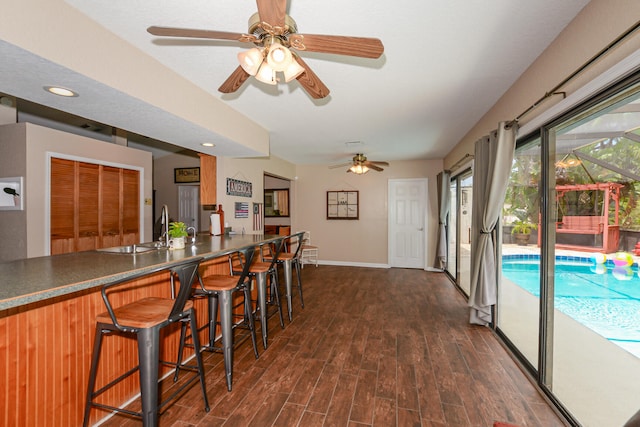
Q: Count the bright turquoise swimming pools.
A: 1